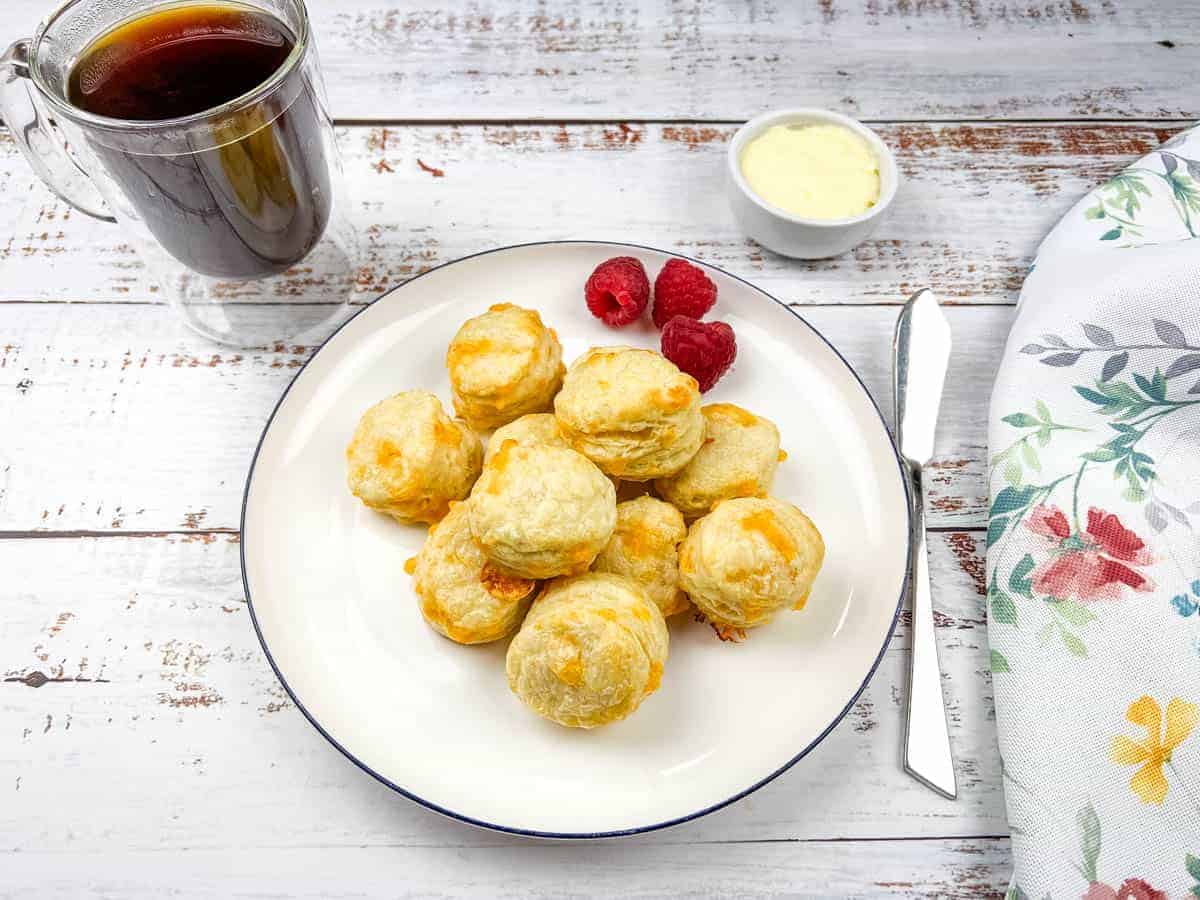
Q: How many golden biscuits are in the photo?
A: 10